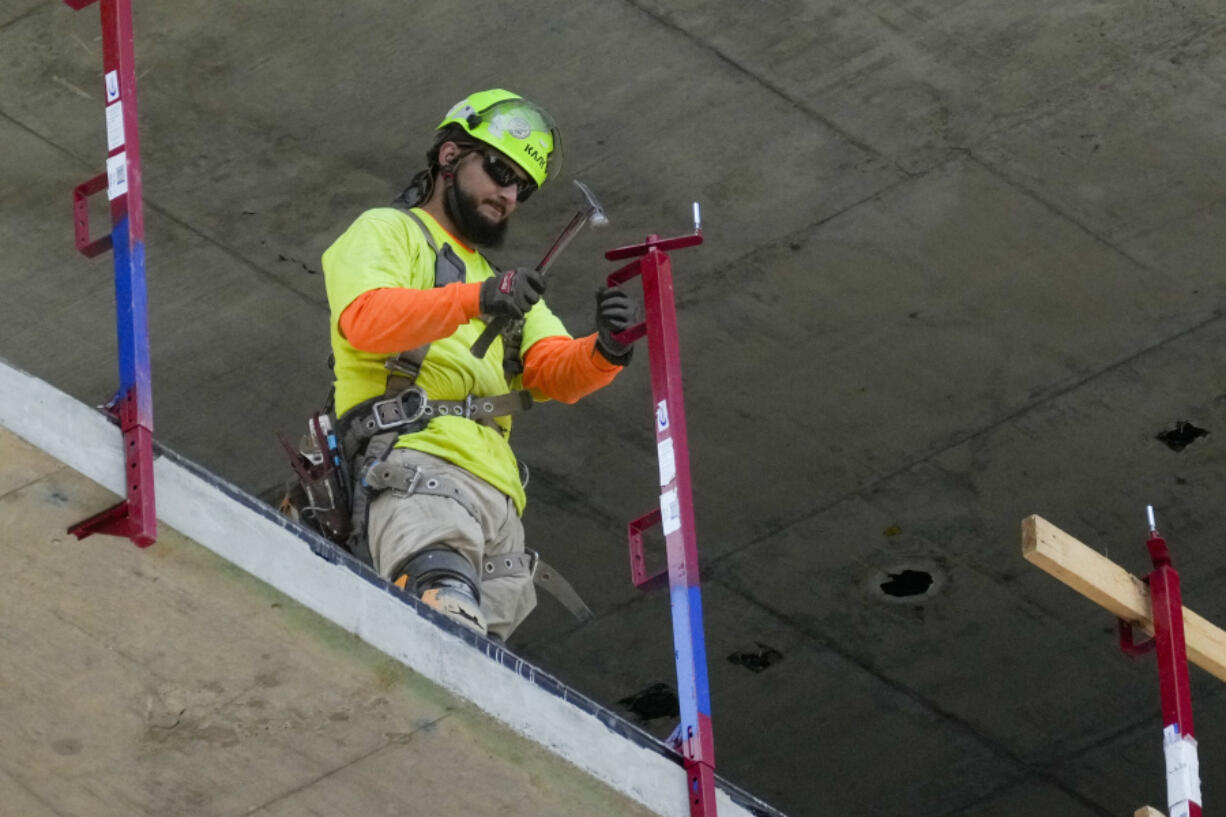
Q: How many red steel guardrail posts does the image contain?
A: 3